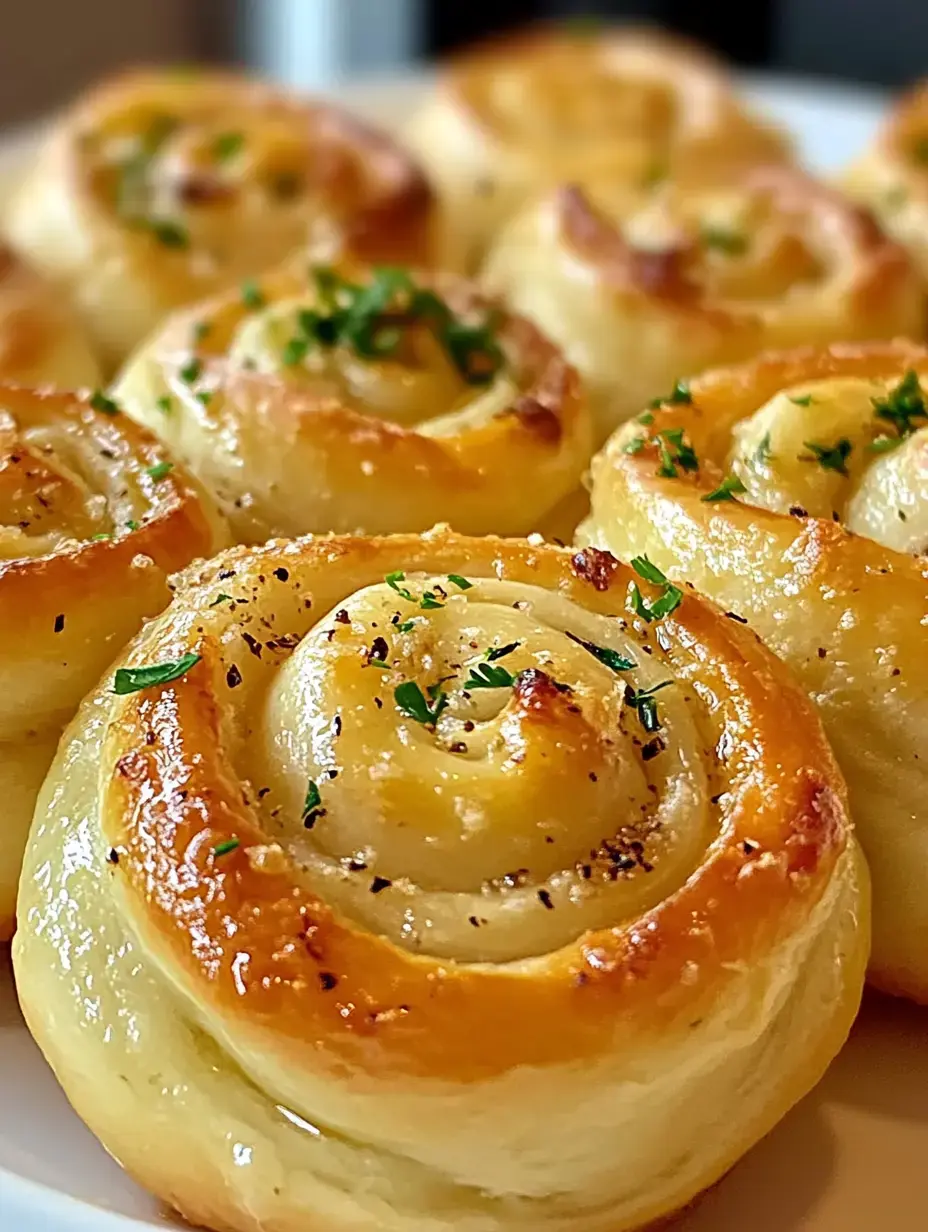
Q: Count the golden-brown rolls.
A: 9